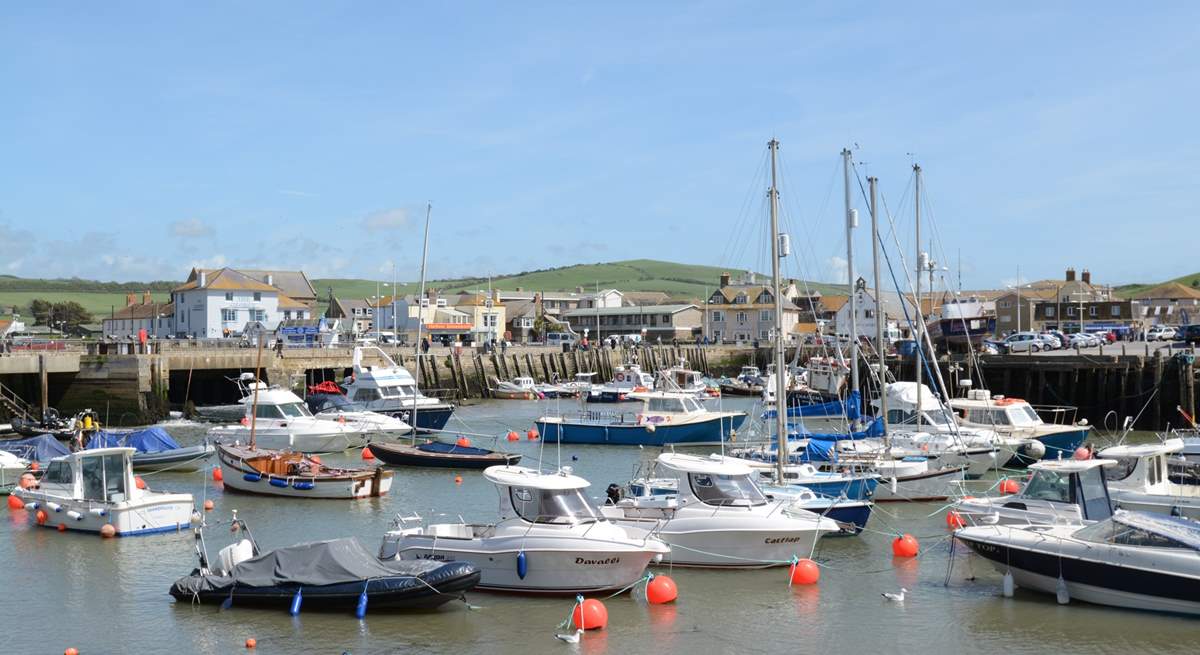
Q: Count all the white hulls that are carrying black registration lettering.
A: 2